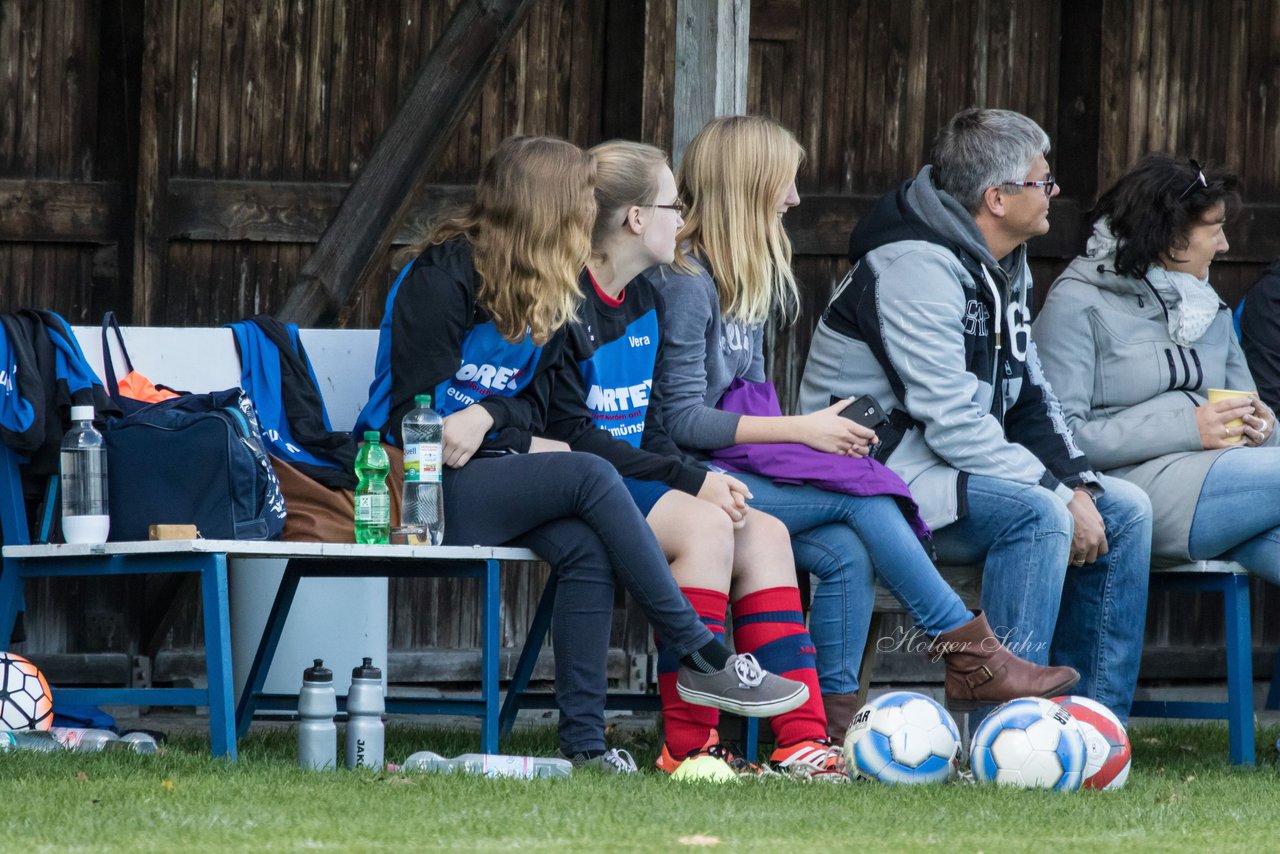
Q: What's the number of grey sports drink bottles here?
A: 2